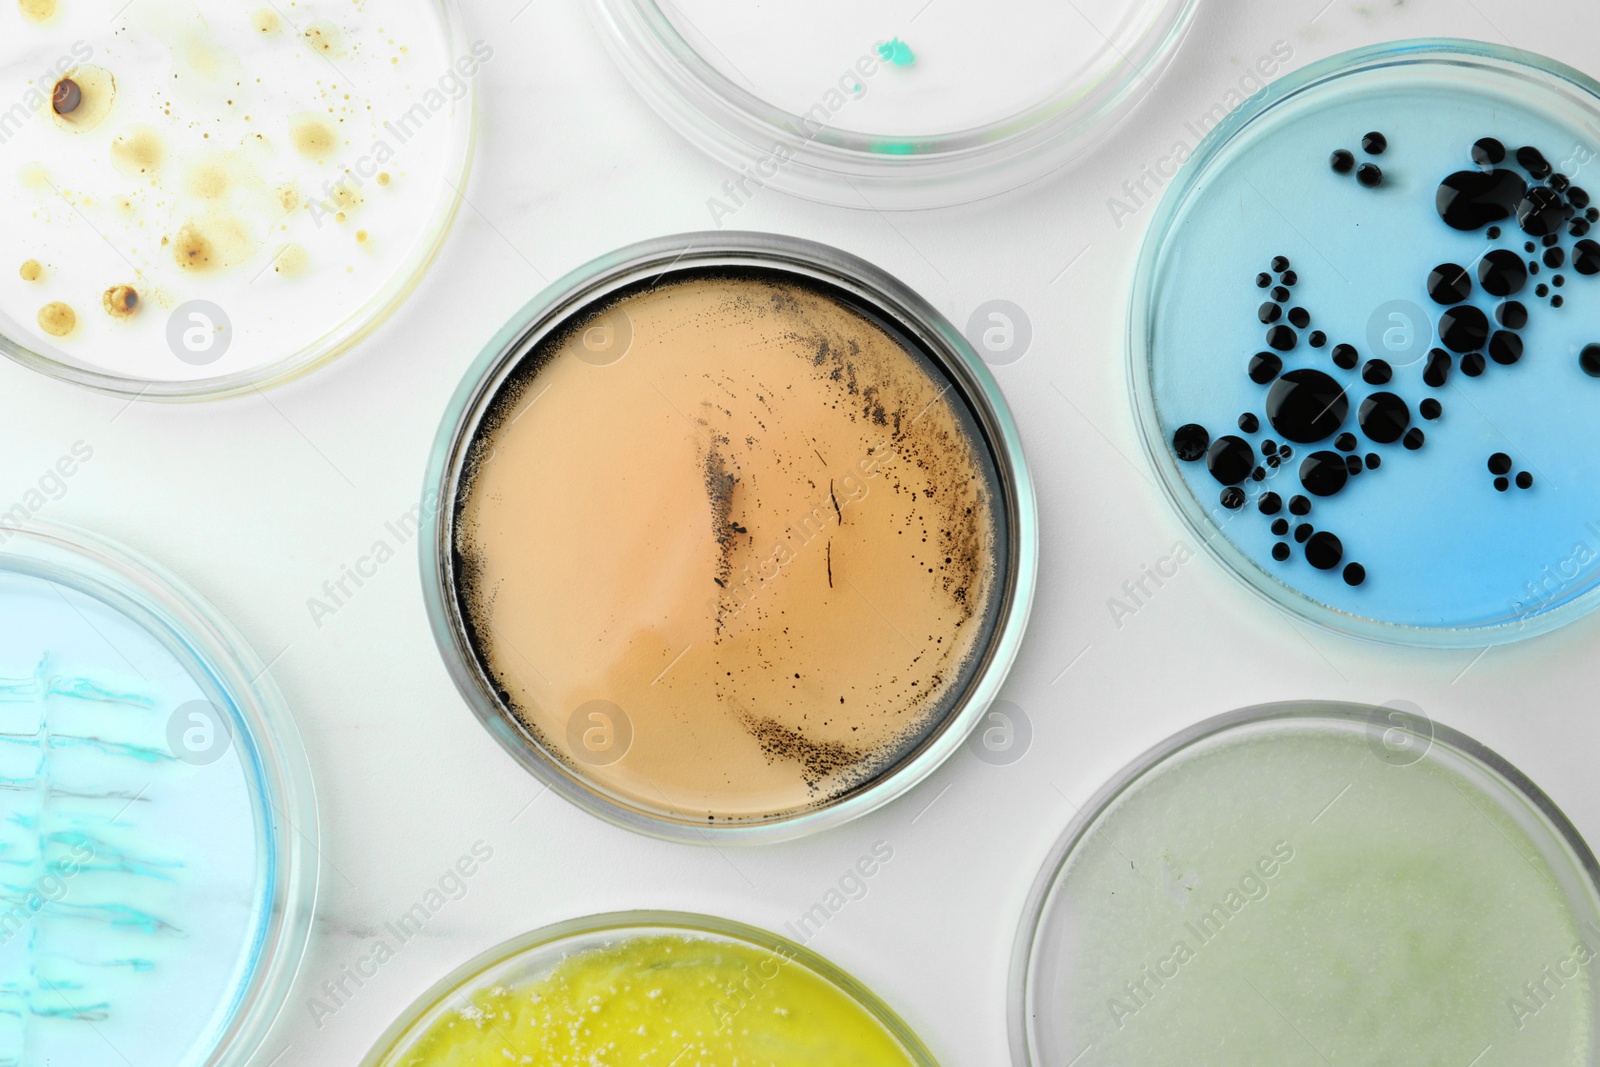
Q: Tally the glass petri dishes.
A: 7